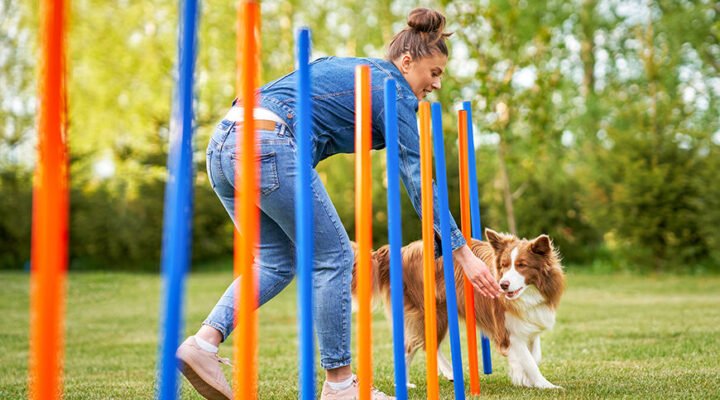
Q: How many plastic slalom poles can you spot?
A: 10